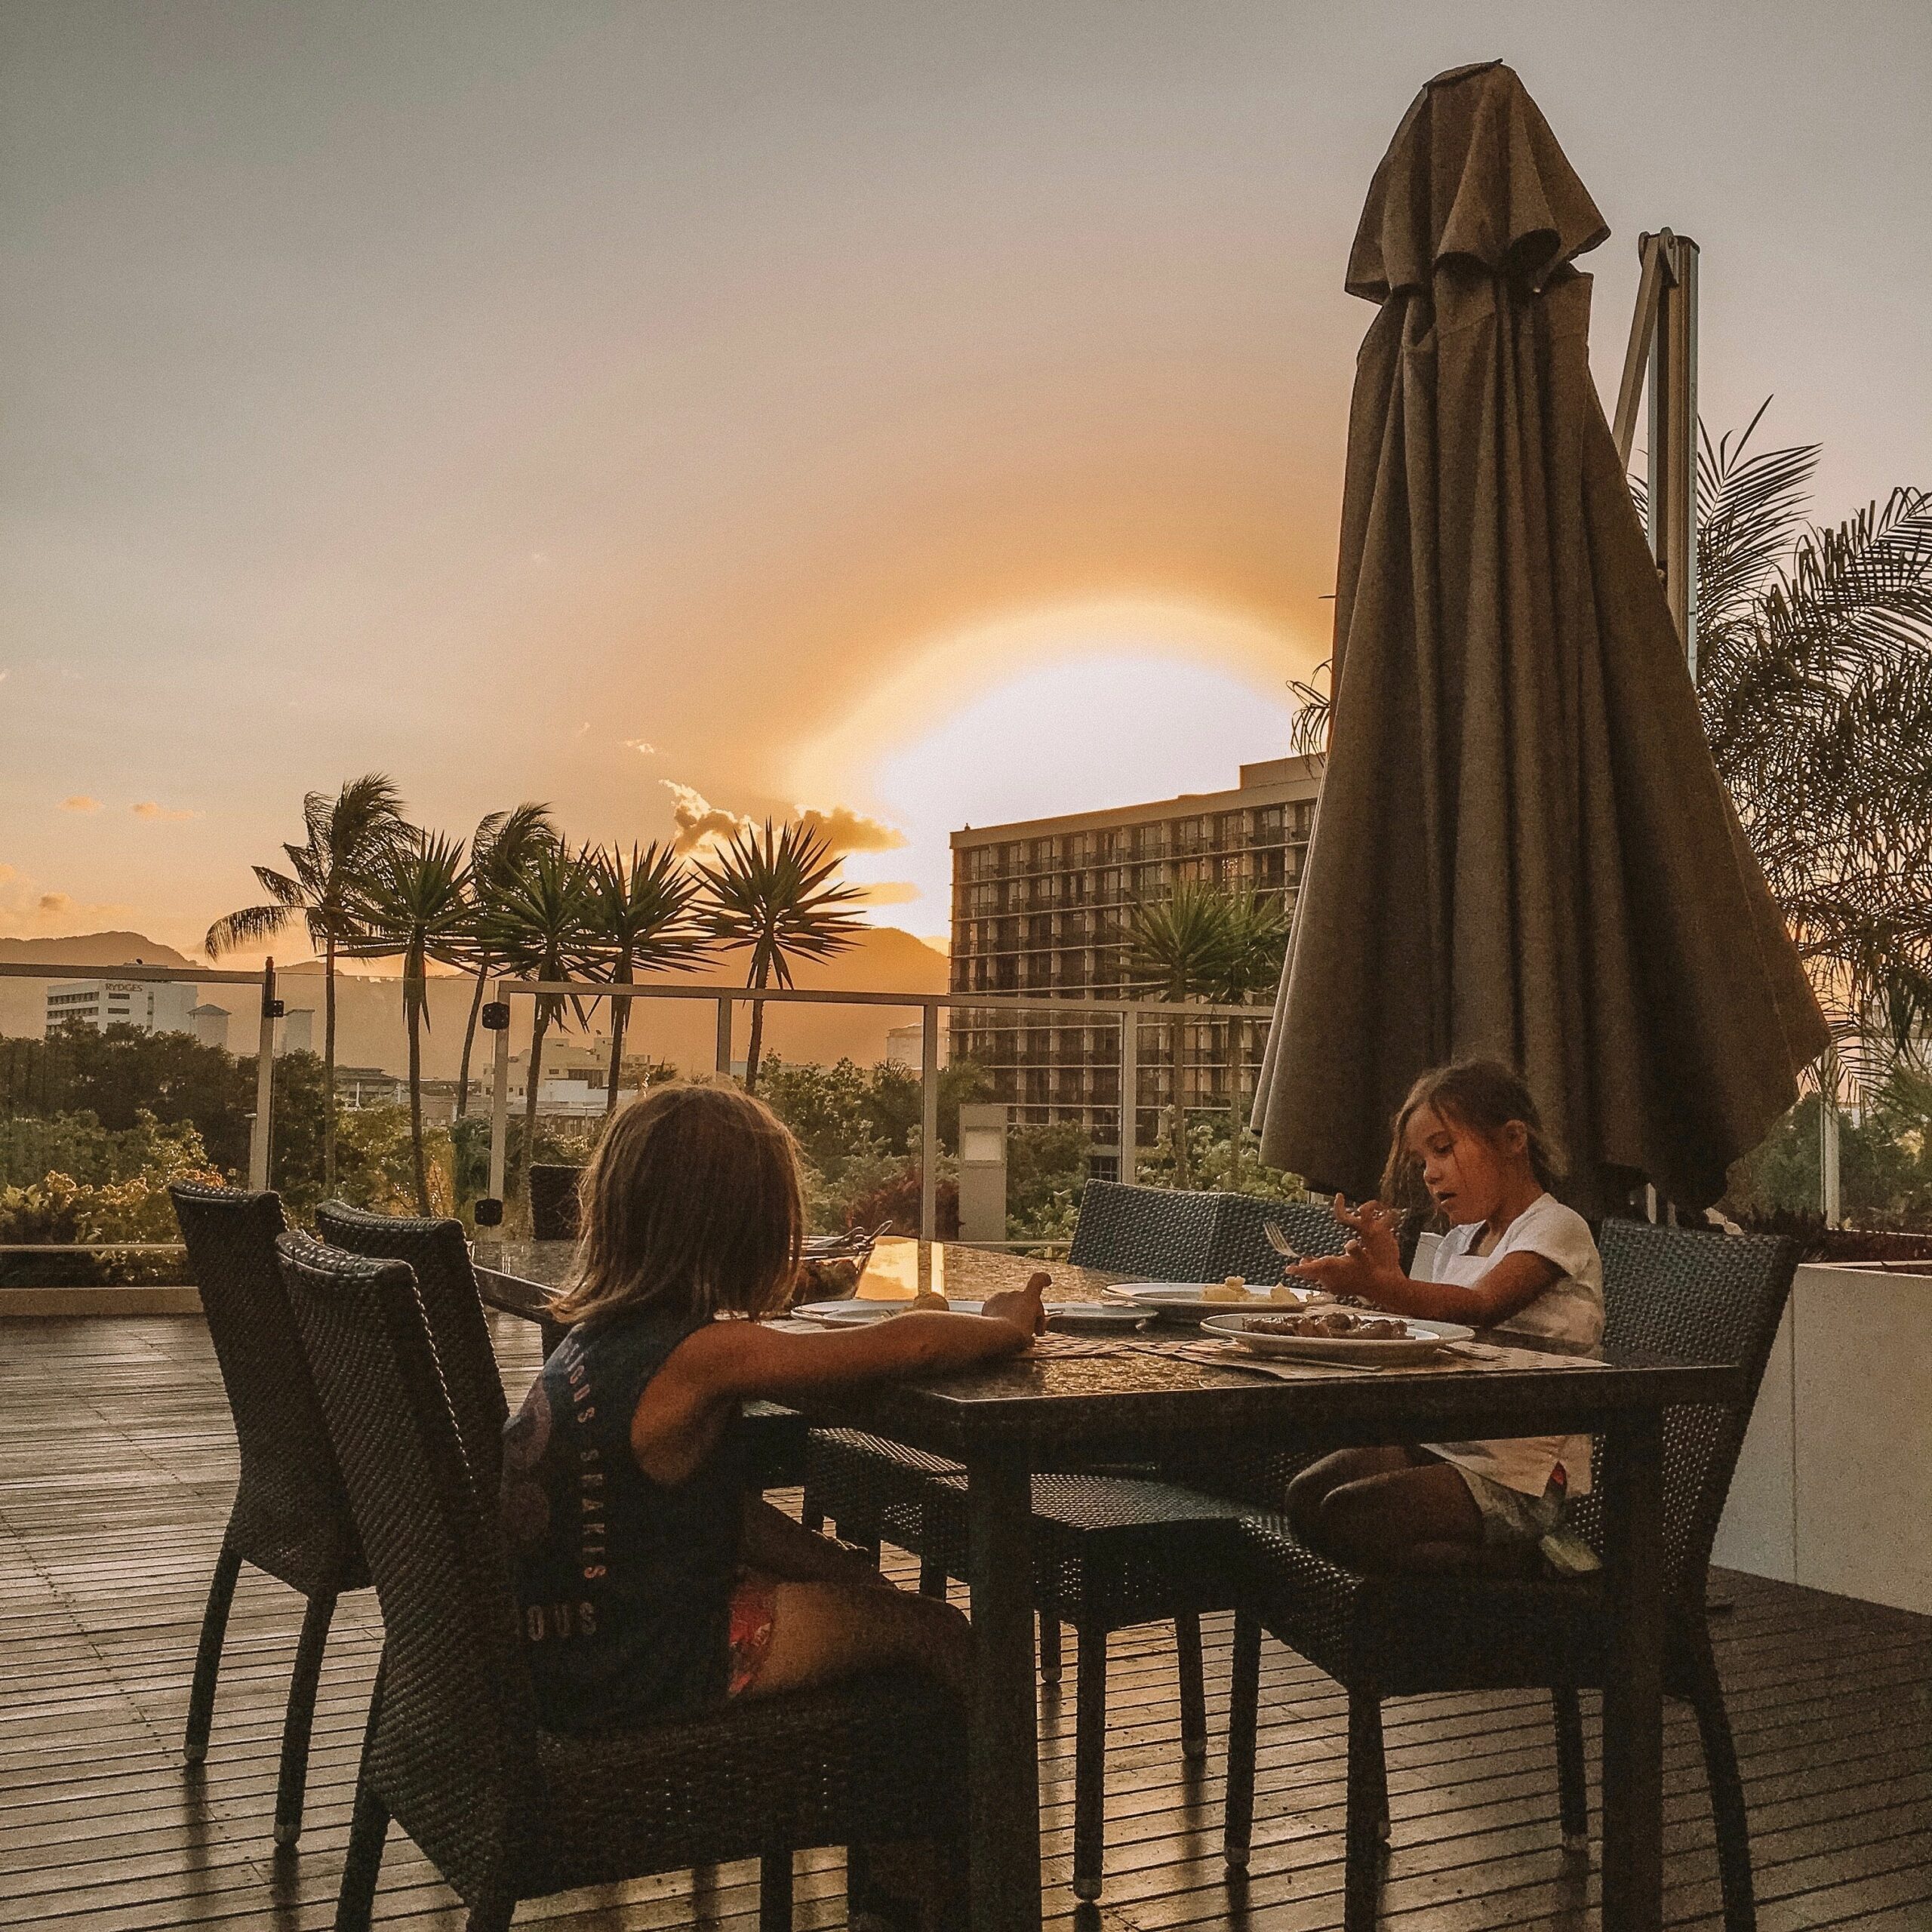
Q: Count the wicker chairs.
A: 7